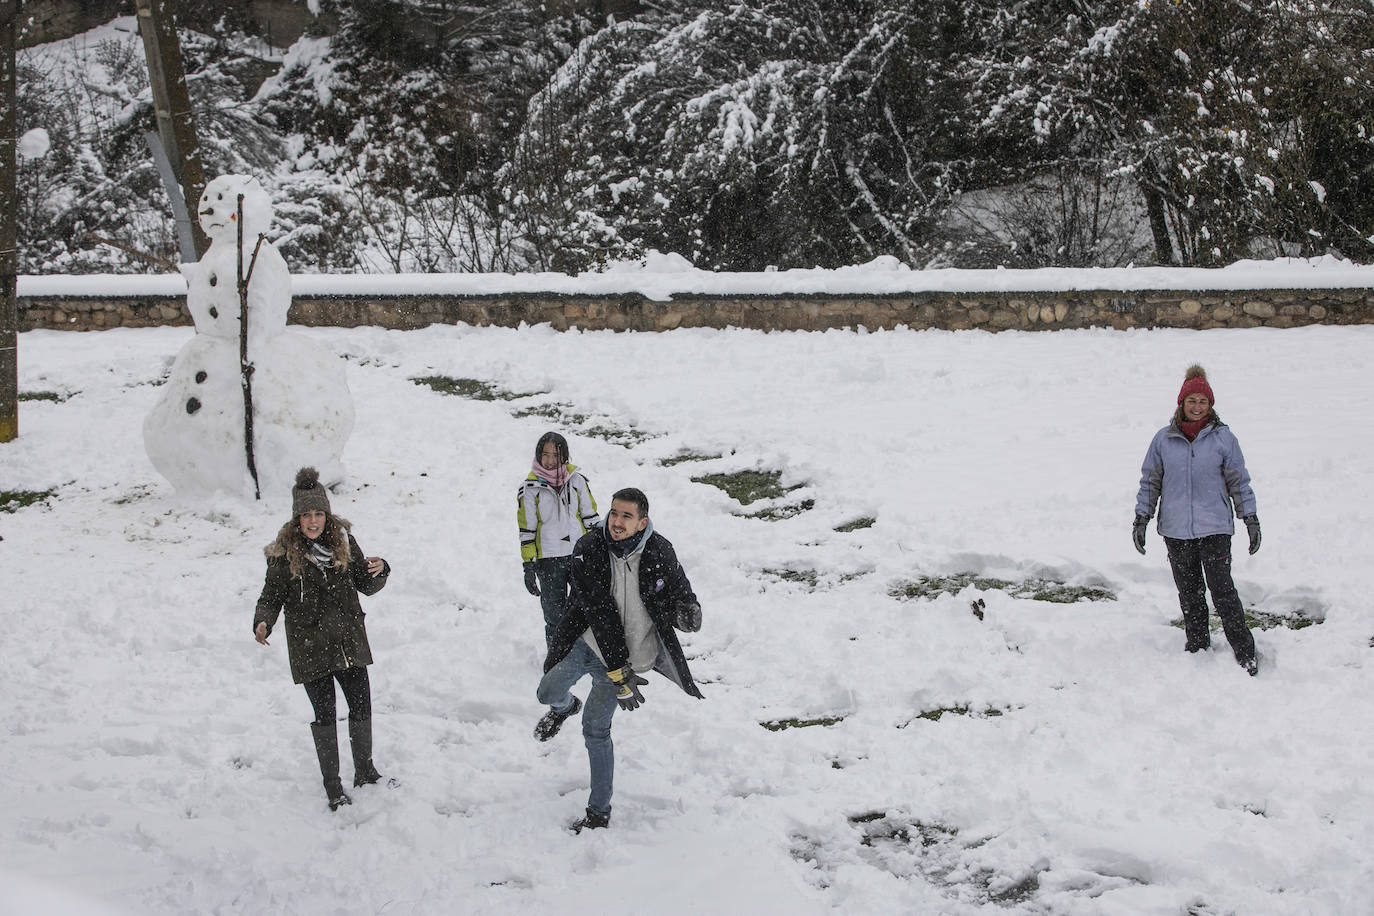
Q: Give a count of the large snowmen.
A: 1